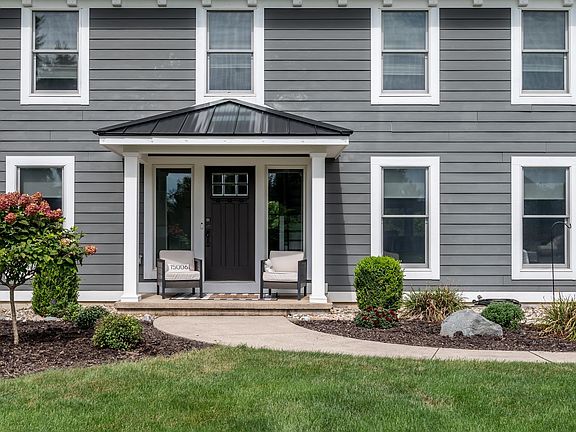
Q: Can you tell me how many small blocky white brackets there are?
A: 13